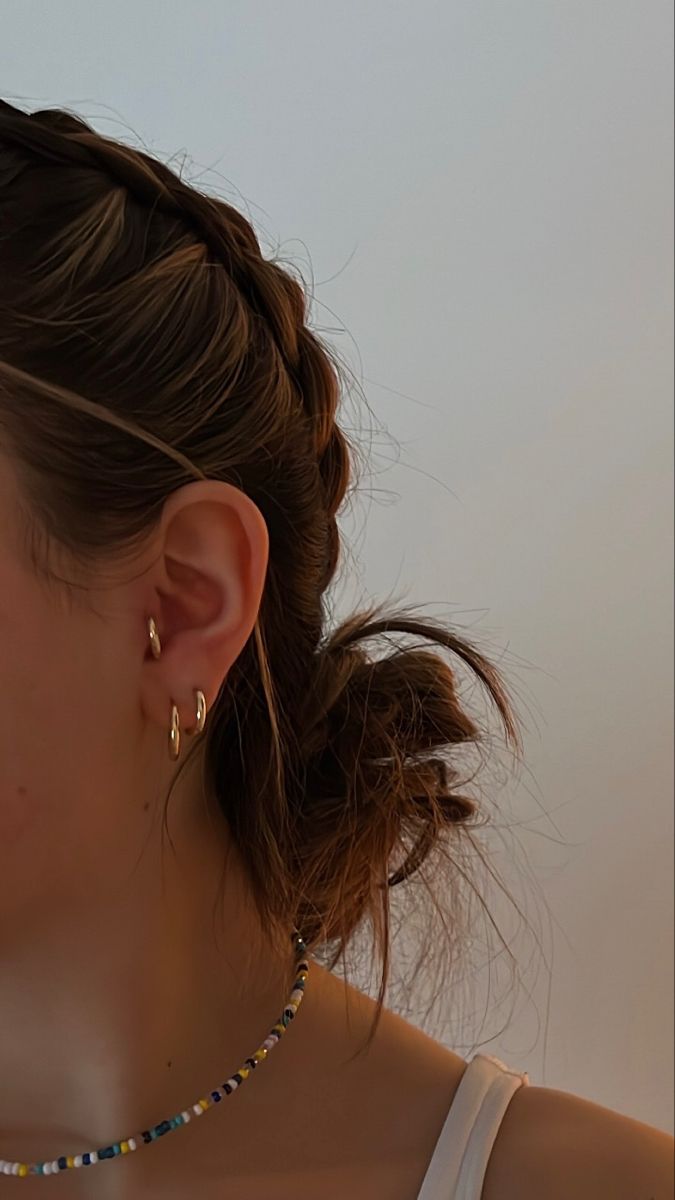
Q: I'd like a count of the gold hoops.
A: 3